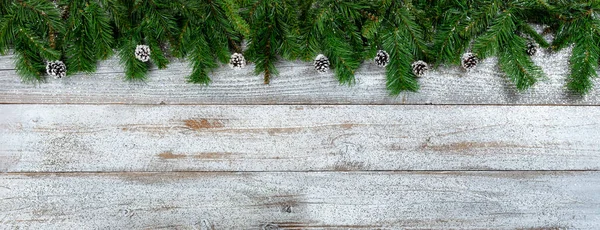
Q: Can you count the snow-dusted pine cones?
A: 8